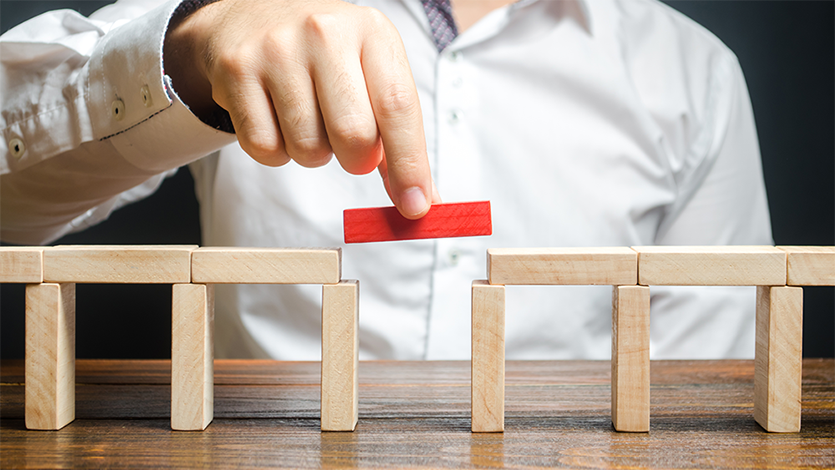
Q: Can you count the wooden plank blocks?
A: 13